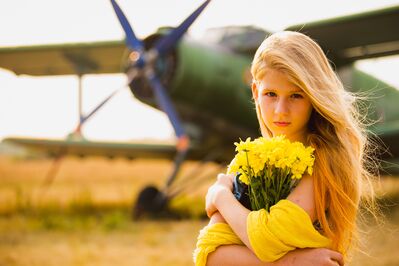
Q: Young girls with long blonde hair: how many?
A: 1